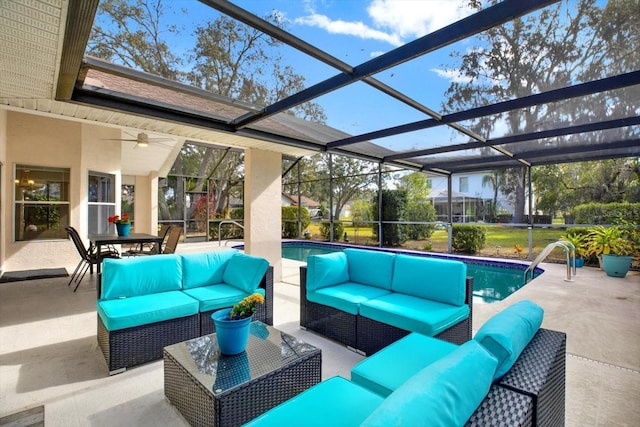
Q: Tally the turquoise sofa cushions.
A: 14